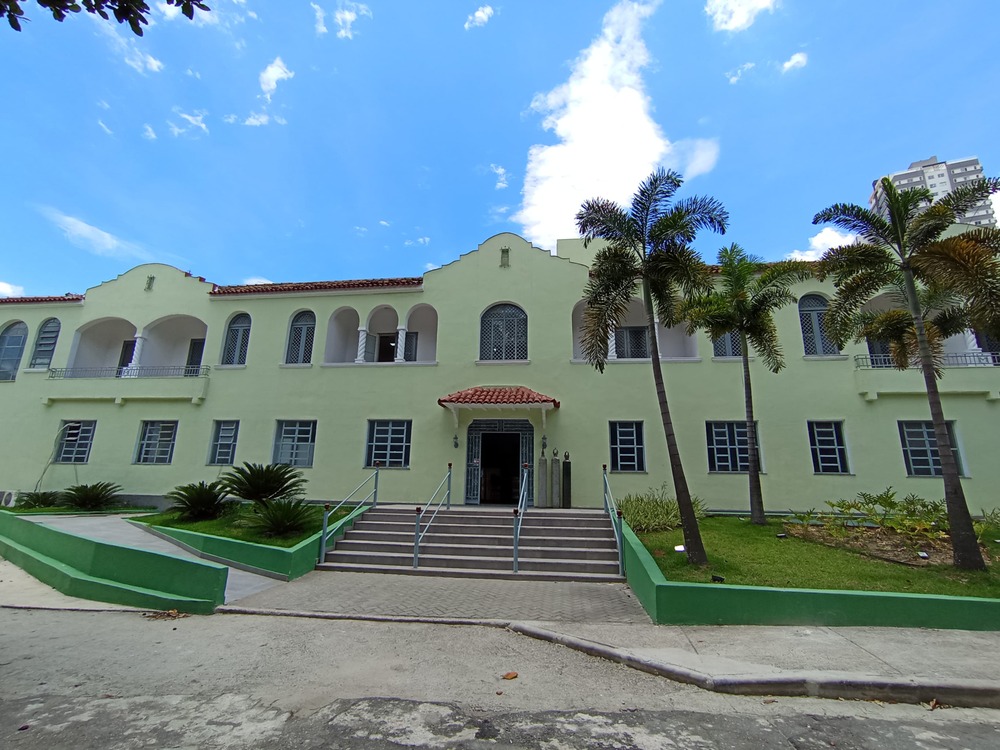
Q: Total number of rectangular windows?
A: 9